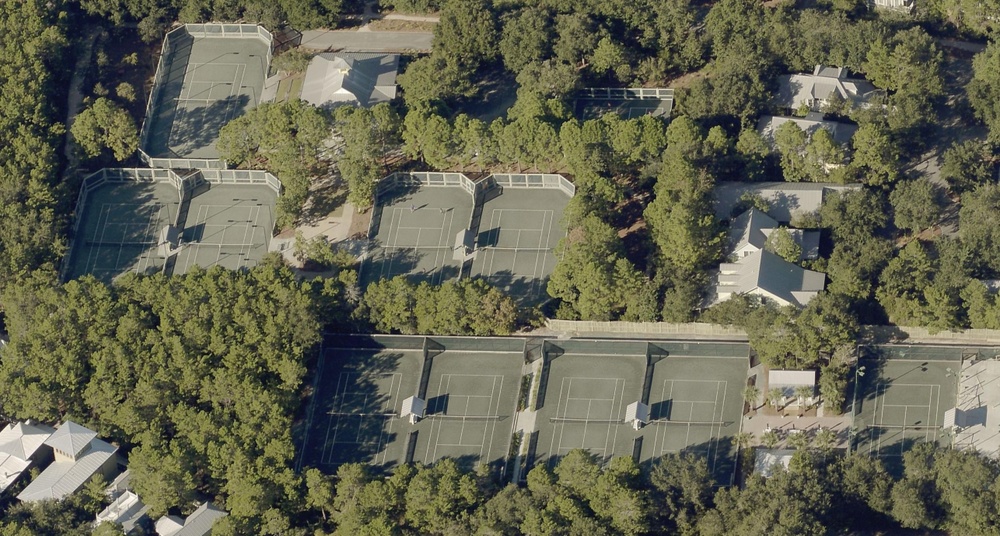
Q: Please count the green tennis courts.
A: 11